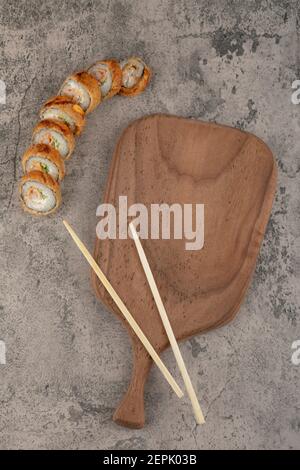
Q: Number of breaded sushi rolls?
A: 7